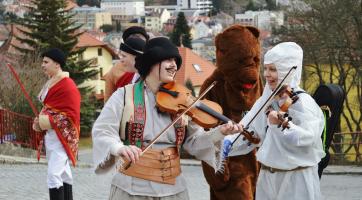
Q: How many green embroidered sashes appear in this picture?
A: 1